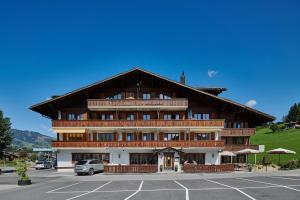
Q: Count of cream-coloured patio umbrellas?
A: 3